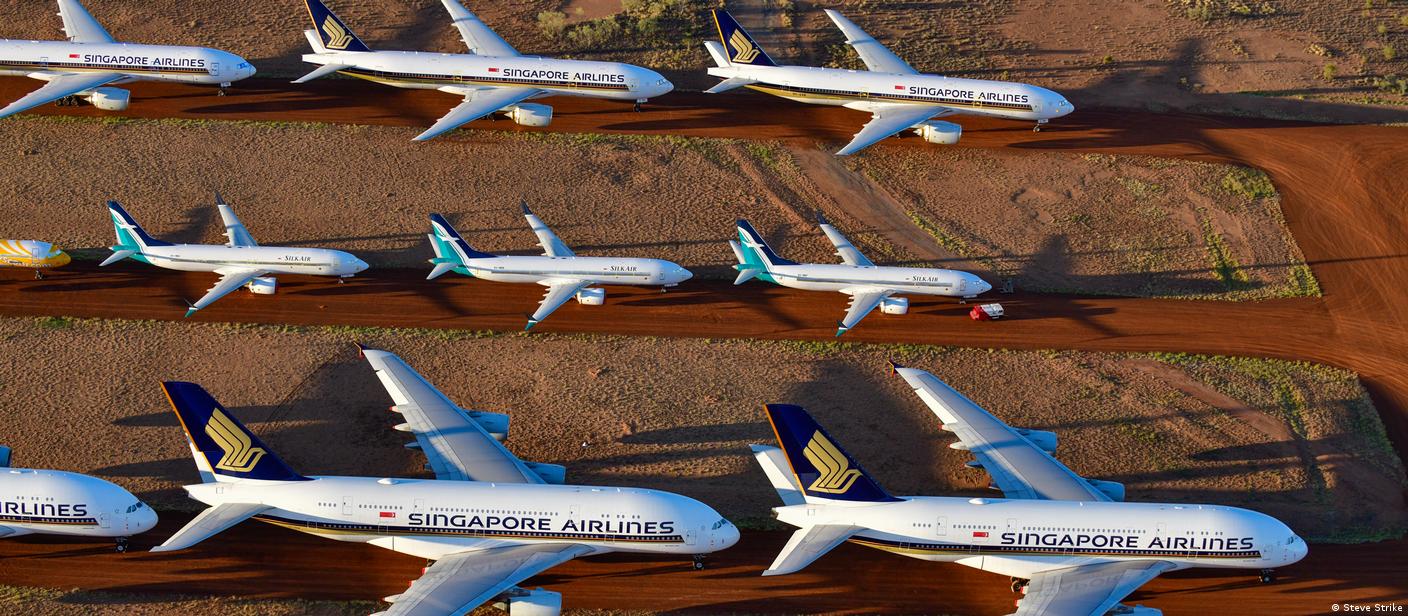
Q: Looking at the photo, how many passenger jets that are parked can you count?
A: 10